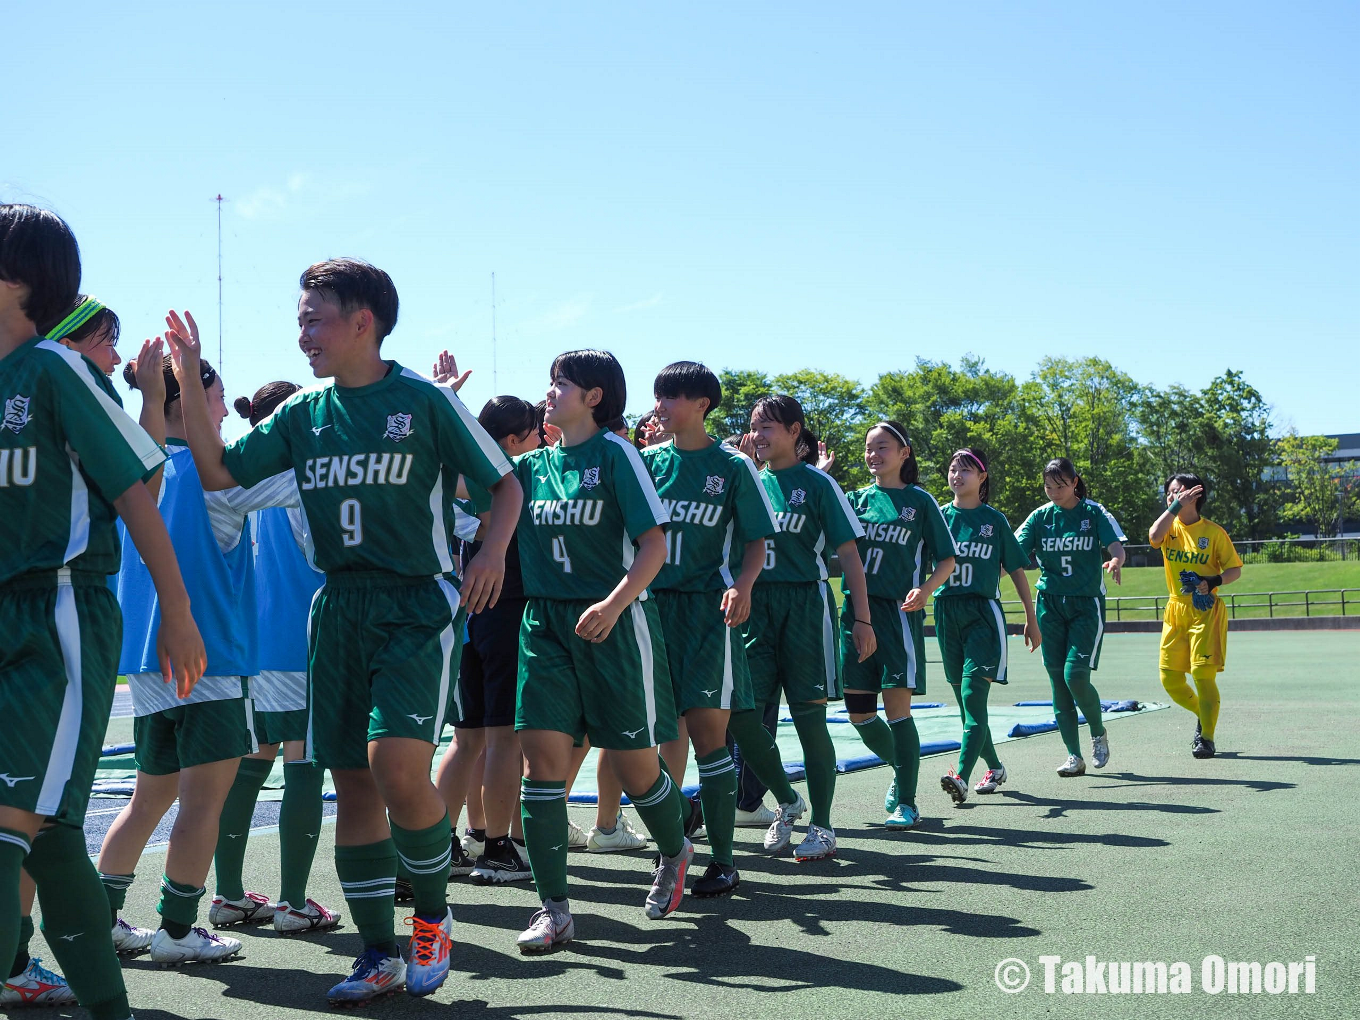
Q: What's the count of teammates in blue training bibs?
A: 2